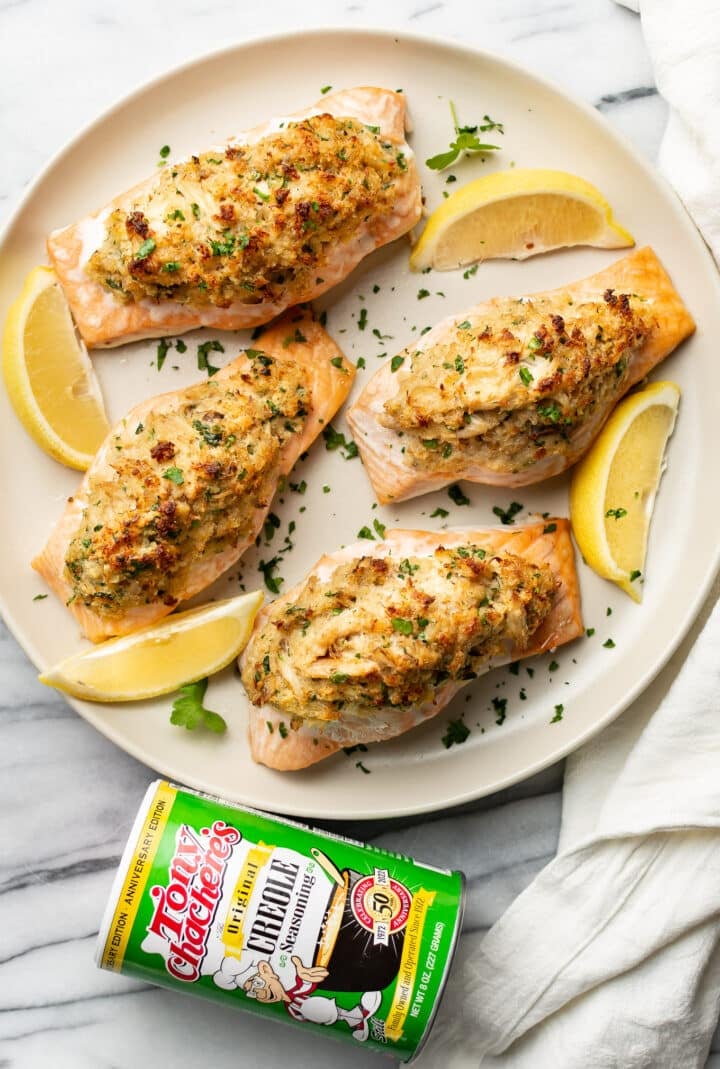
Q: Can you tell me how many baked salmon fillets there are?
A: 4